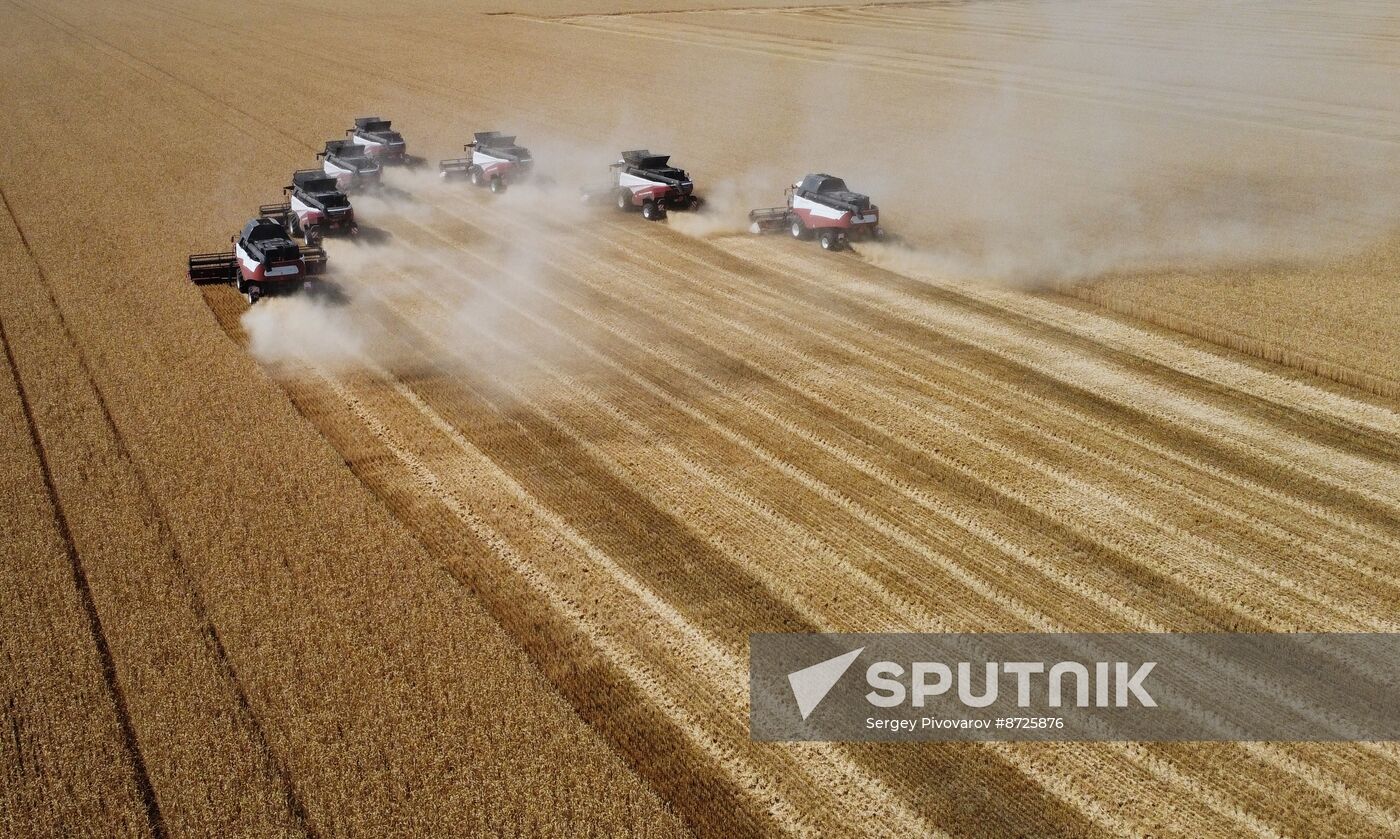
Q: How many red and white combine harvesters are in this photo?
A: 7